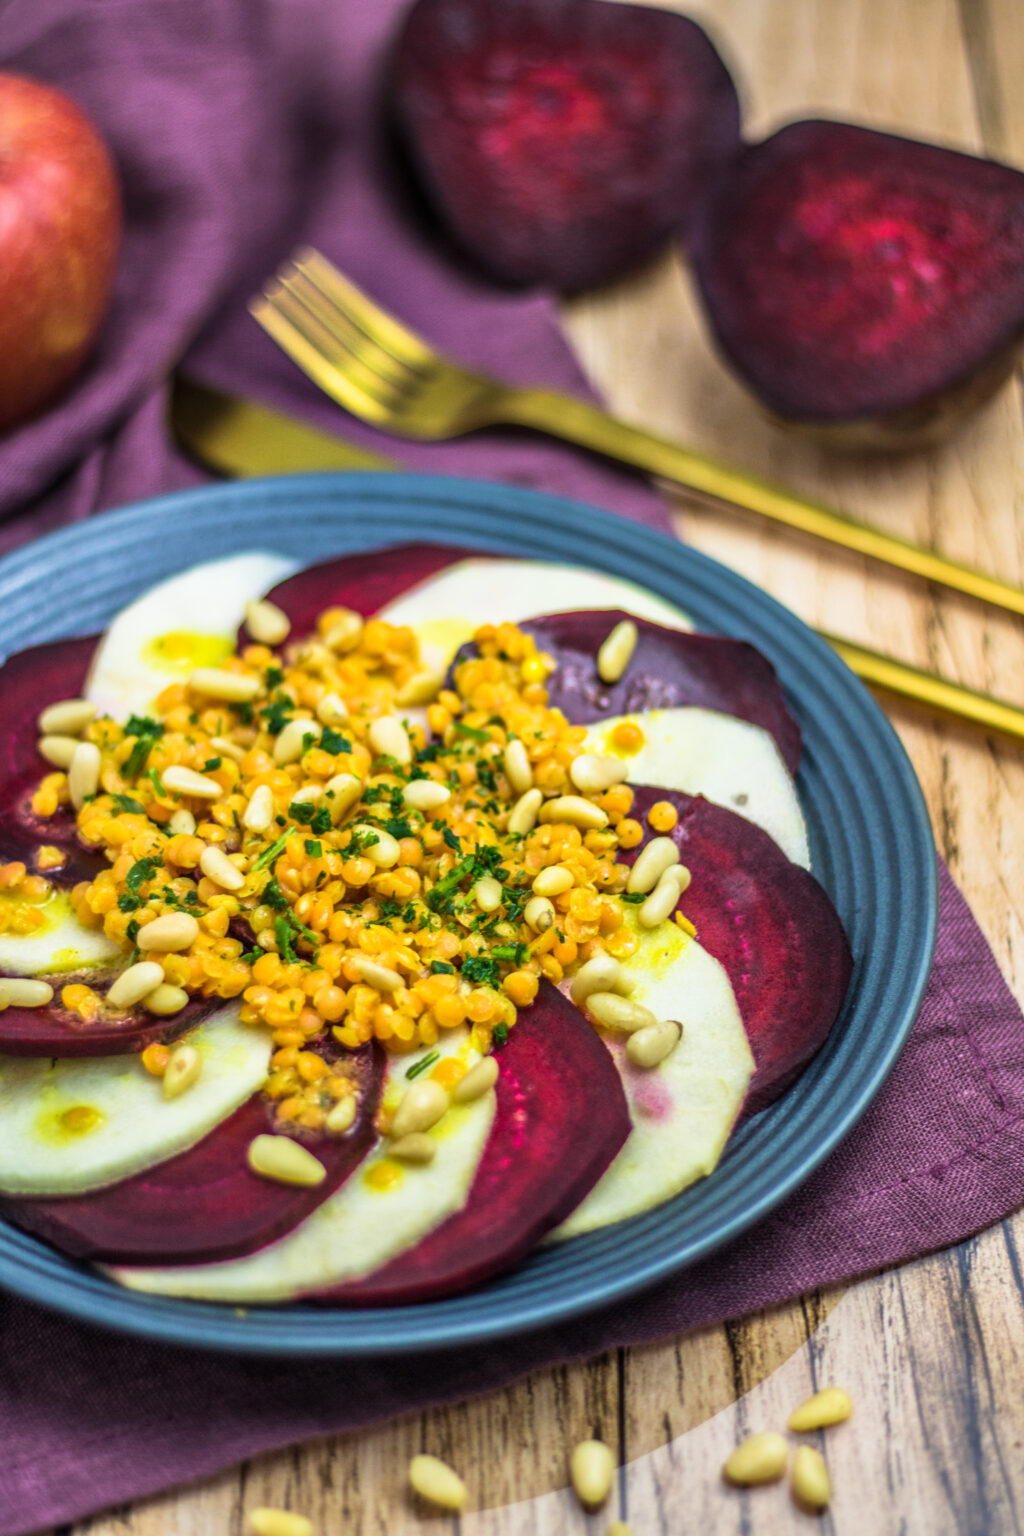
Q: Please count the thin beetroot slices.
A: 7